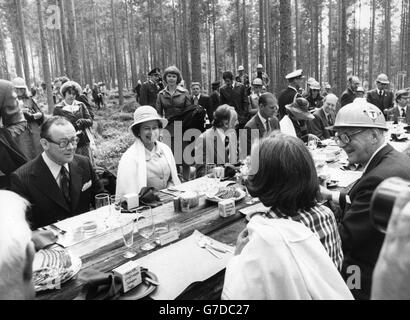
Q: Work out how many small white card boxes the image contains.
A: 3